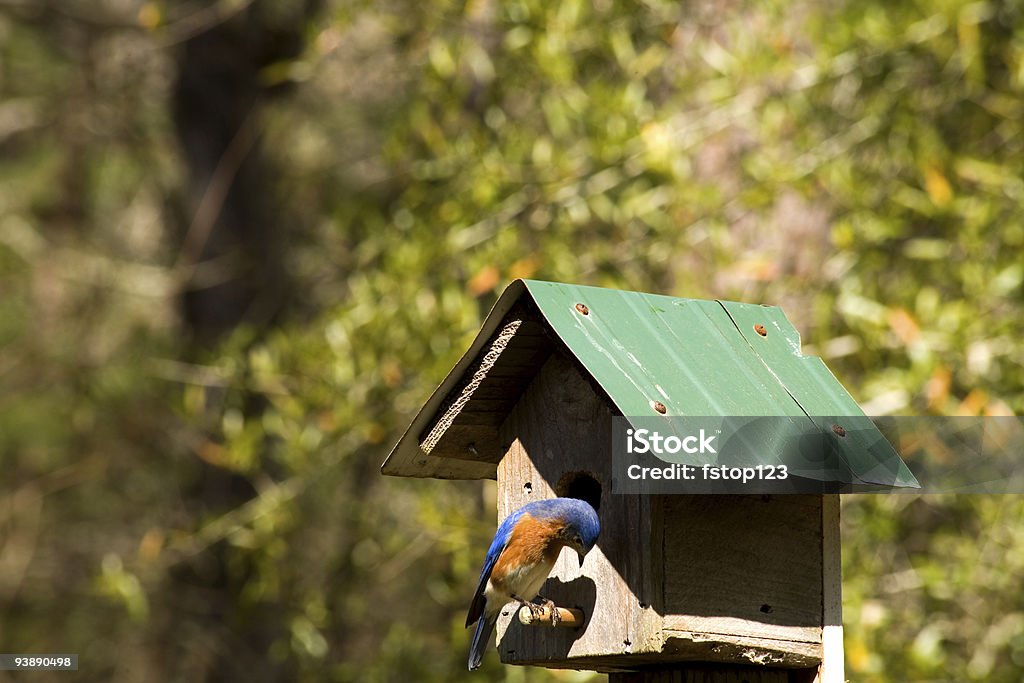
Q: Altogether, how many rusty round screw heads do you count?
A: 4